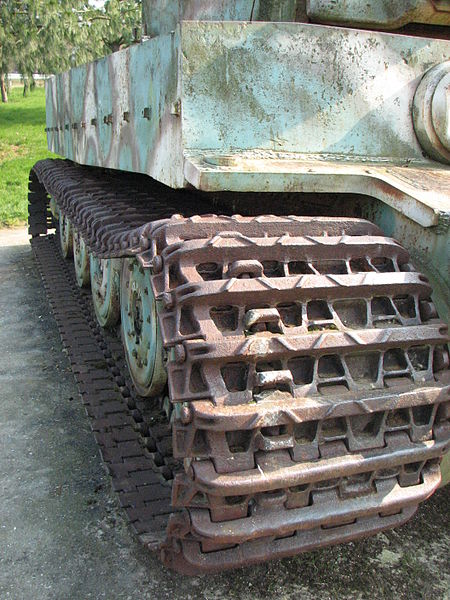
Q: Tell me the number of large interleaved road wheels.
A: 4